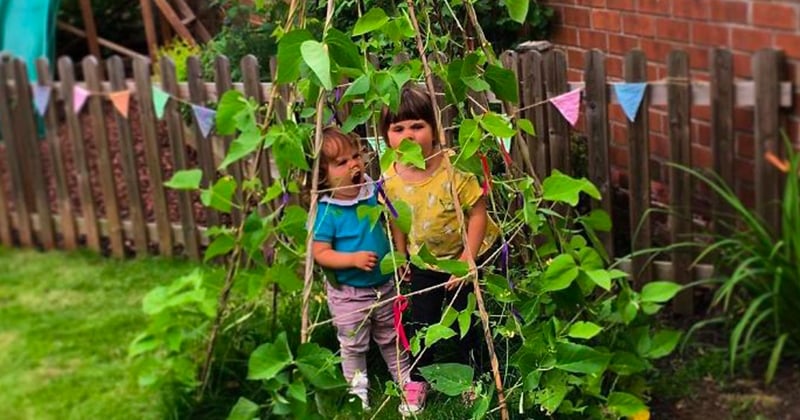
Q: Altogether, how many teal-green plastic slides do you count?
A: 1